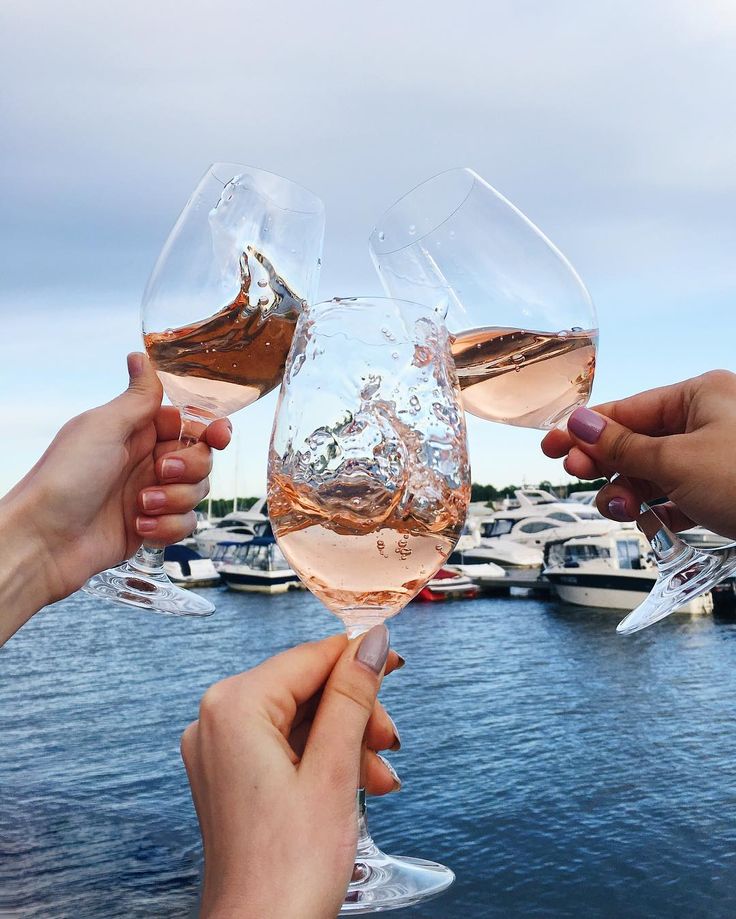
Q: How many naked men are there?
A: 0